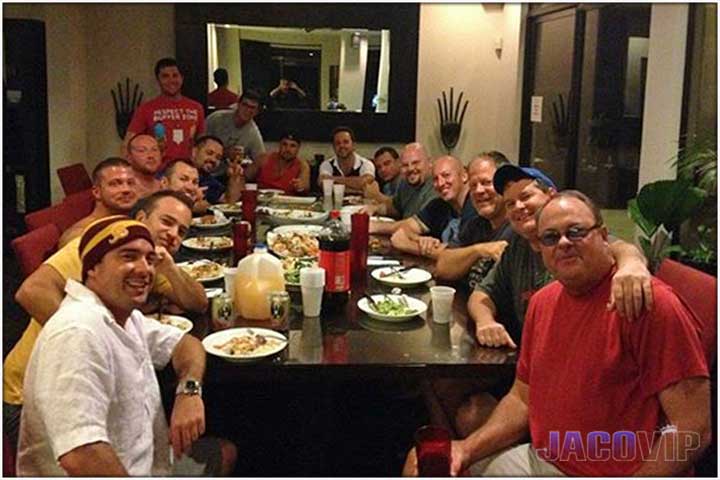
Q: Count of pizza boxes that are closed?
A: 0